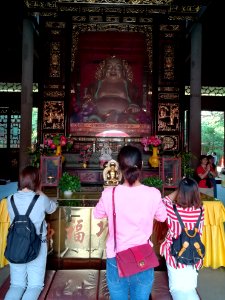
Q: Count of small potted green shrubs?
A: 2